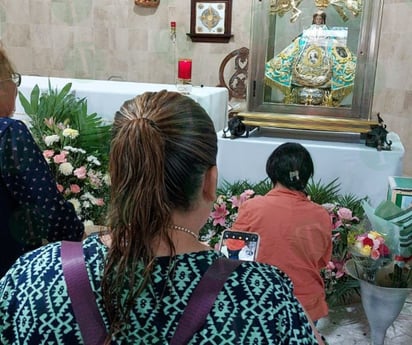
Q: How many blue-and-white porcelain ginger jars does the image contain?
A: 0